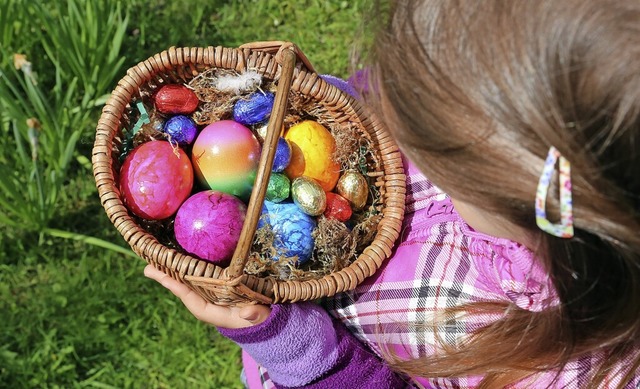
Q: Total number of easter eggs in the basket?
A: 14